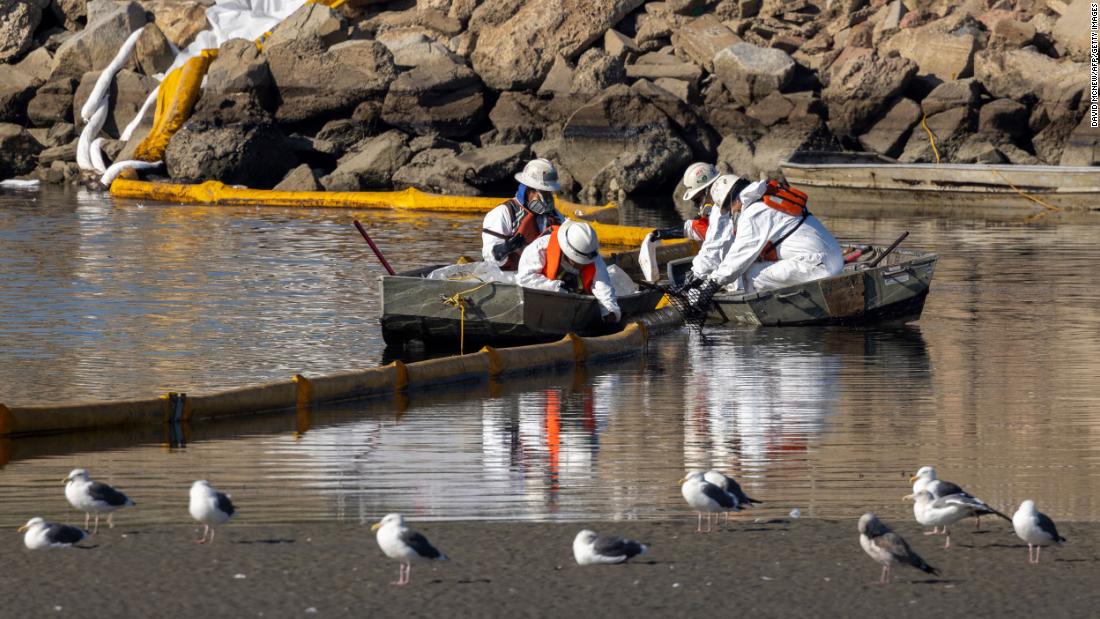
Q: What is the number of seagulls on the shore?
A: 11